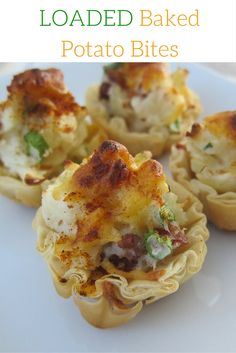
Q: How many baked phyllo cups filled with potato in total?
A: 4